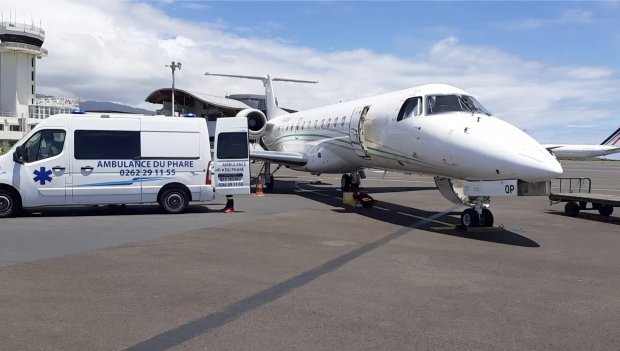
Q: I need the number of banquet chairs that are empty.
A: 0